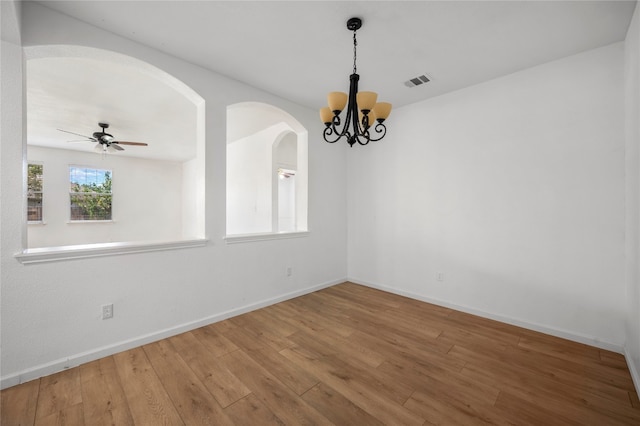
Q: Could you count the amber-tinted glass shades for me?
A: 5